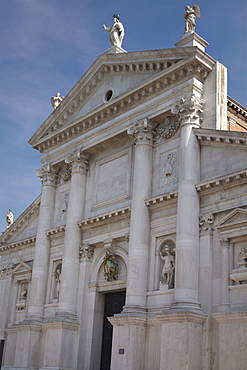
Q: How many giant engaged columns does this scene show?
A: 4